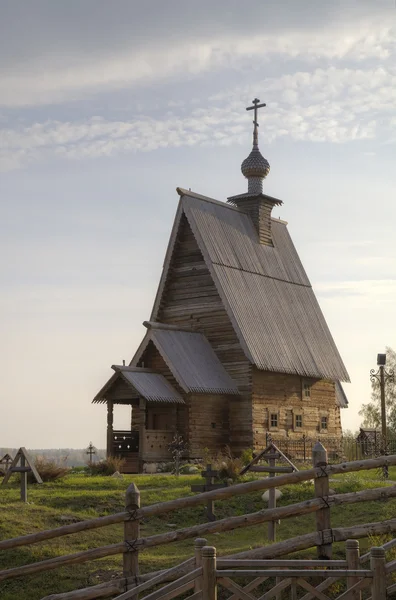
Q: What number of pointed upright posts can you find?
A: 2